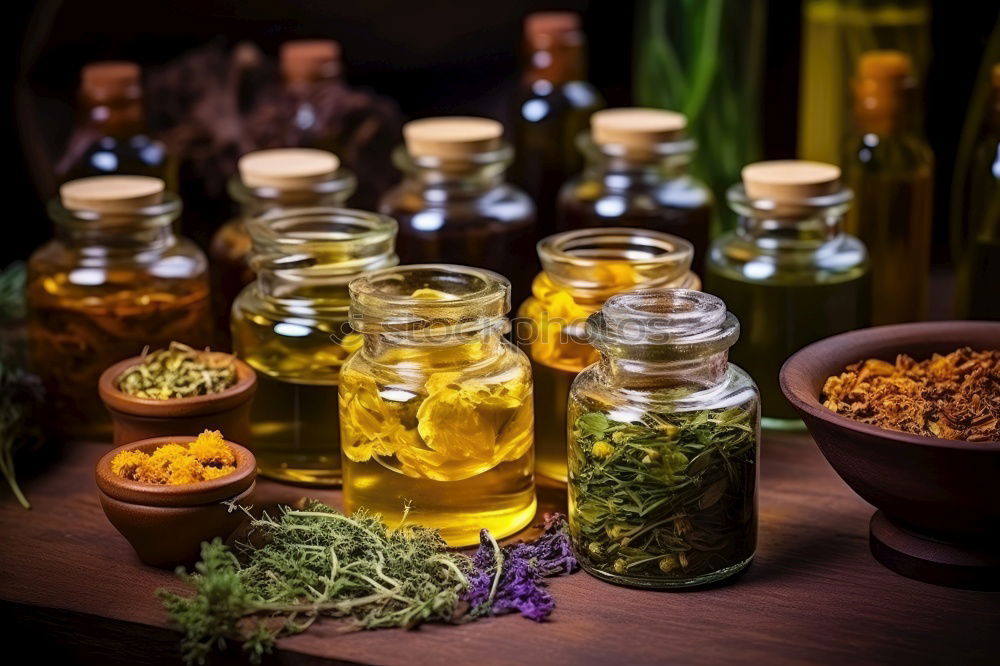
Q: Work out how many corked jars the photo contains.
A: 5